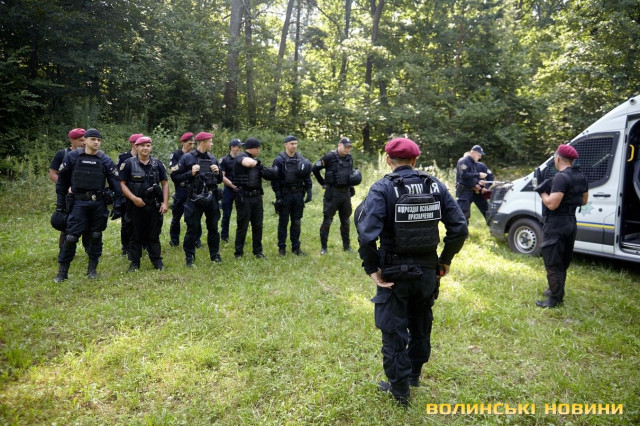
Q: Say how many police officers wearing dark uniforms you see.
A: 14